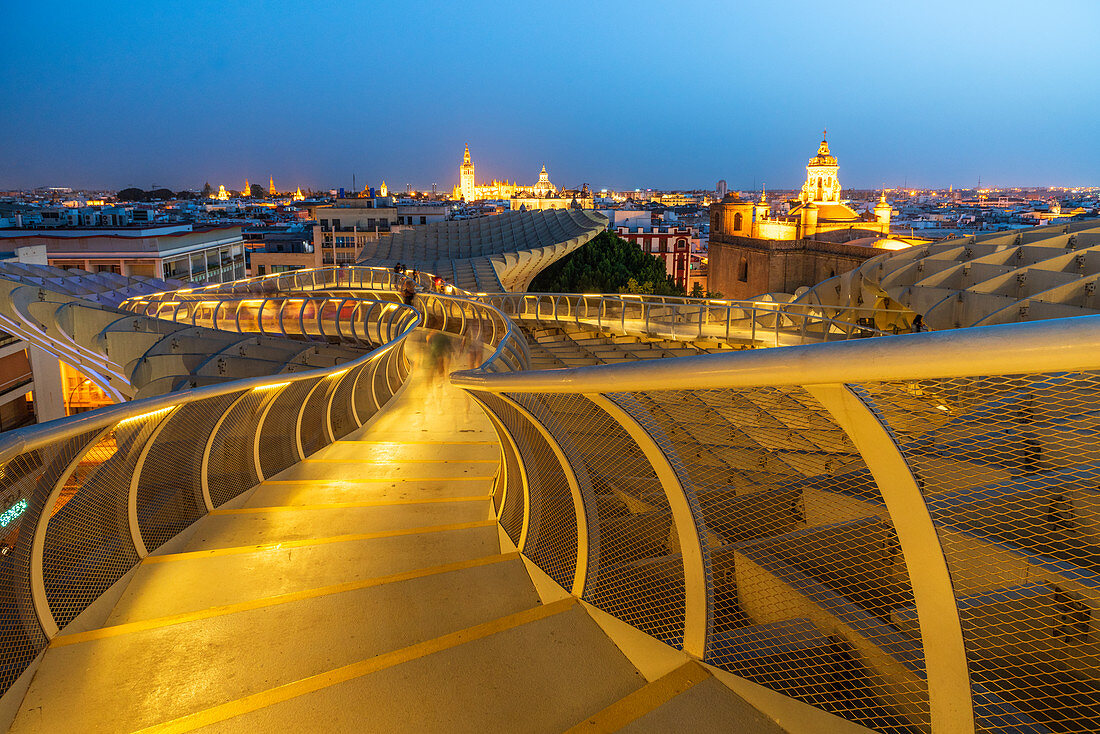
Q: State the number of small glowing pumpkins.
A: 0